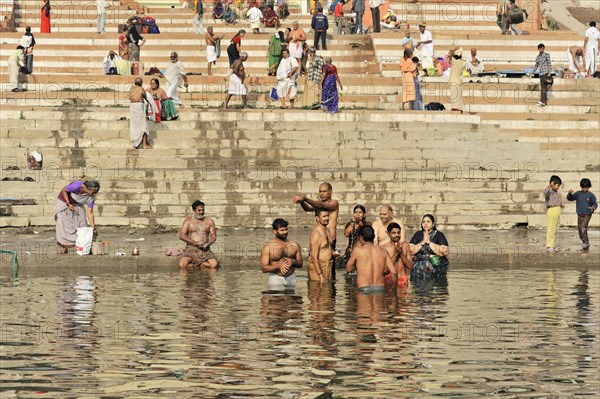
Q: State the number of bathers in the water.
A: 9